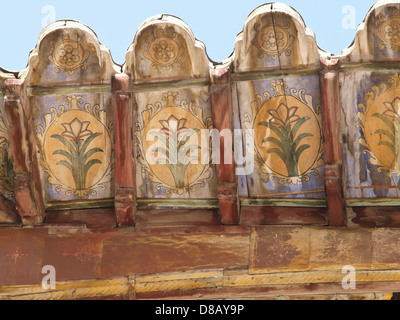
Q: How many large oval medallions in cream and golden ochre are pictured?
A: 4